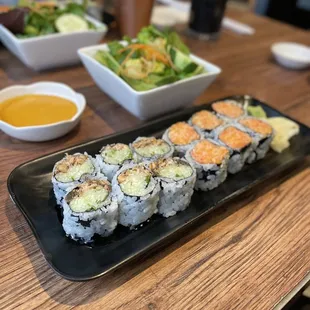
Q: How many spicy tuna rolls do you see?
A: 6